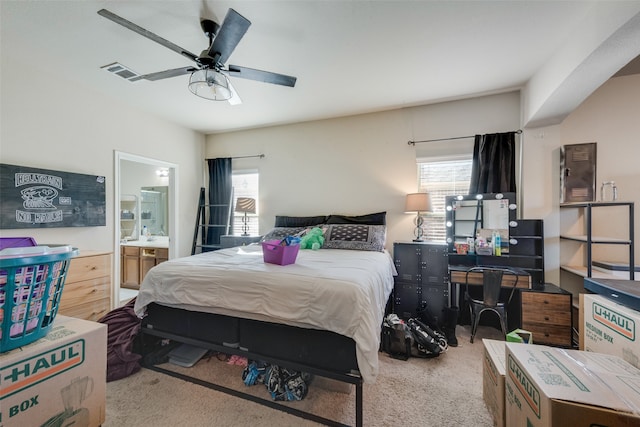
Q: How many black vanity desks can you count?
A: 1